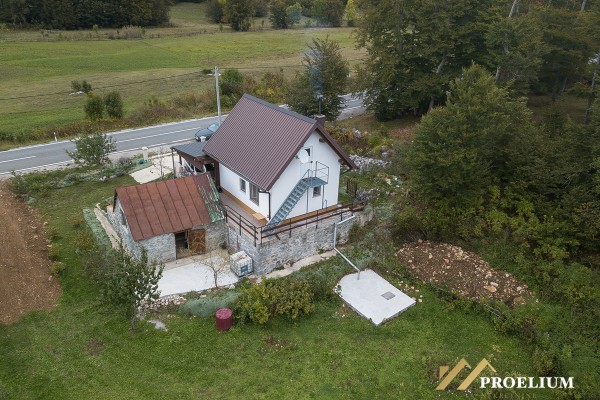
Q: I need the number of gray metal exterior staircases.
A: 1